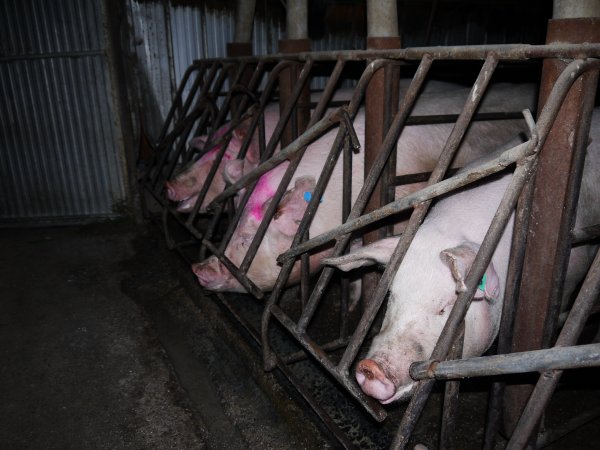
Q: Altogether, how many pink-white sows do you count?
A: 3